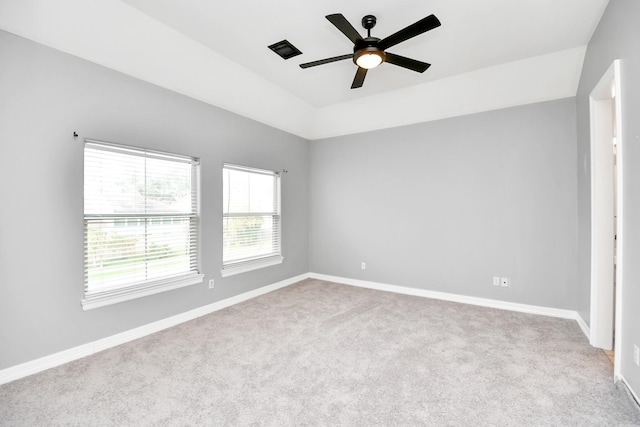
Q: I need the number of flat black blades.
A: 5